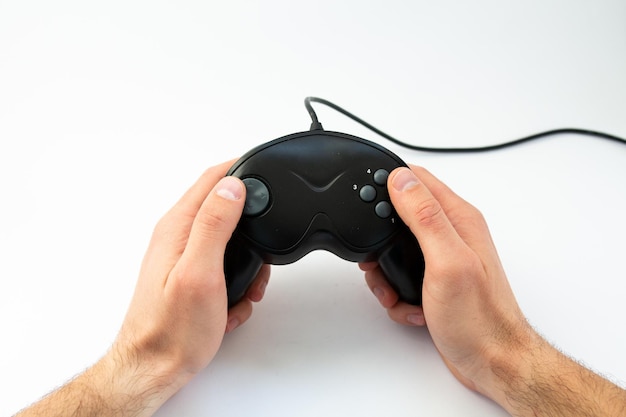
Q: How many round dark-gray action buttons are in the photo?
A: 3